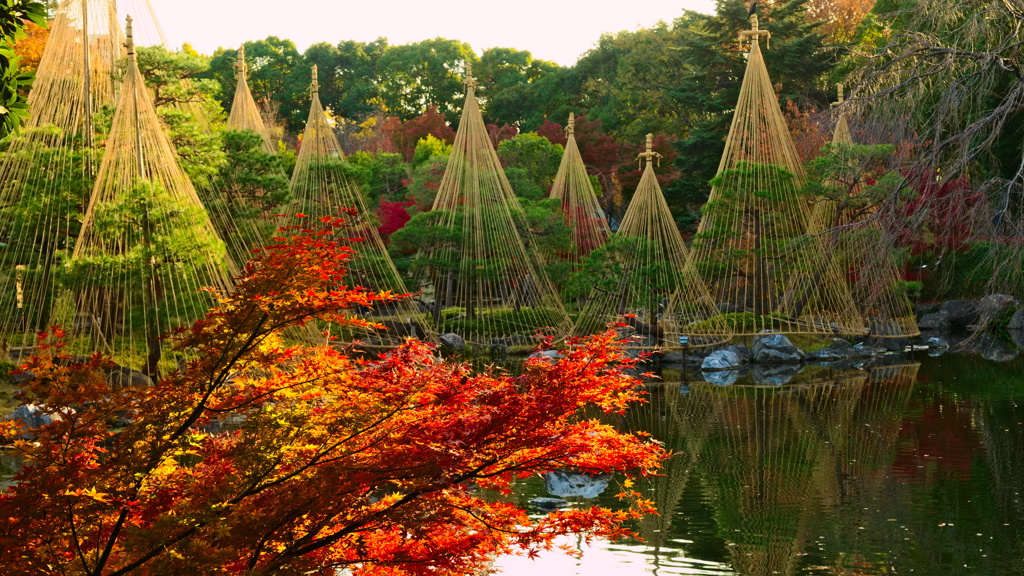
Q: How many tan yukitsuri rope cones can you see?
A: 9